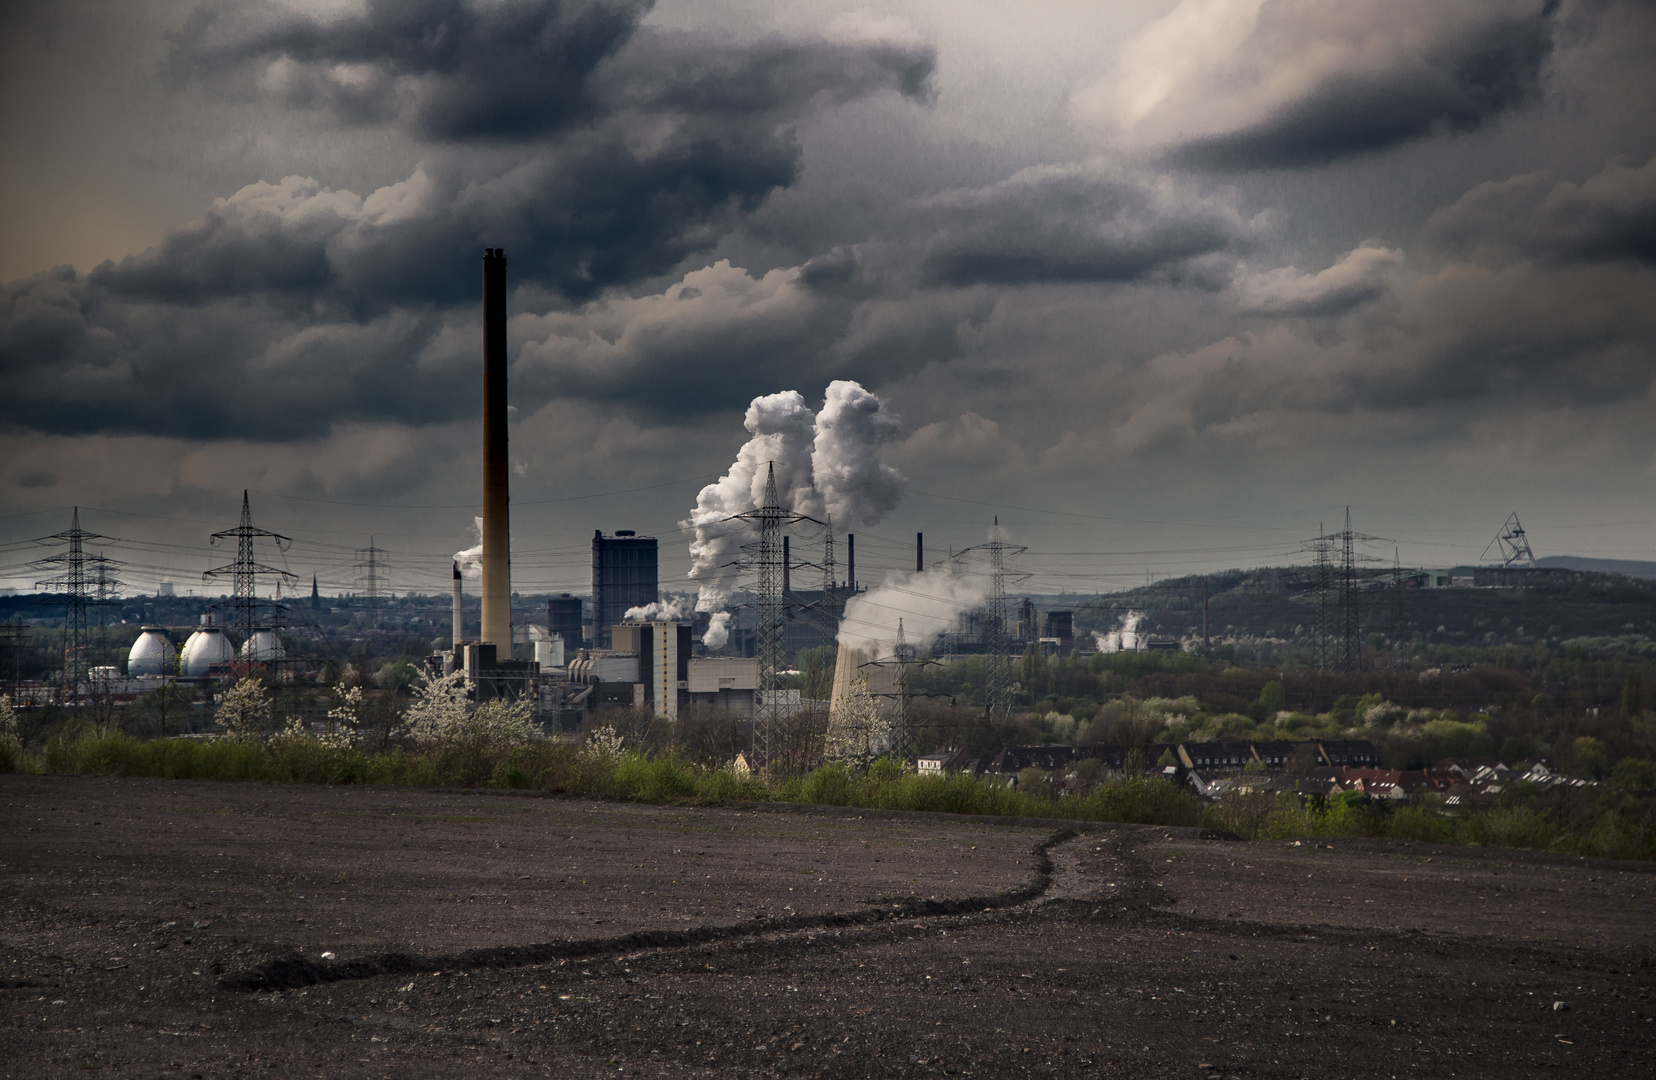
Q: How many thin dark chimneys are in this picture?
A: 3